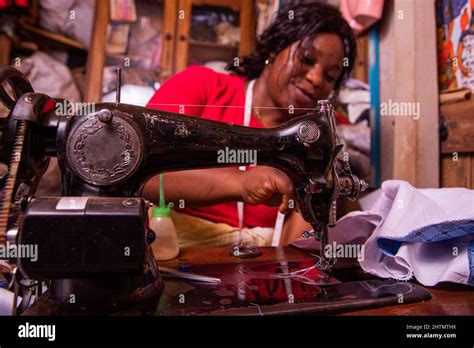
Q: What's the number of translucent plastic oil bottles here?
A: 1